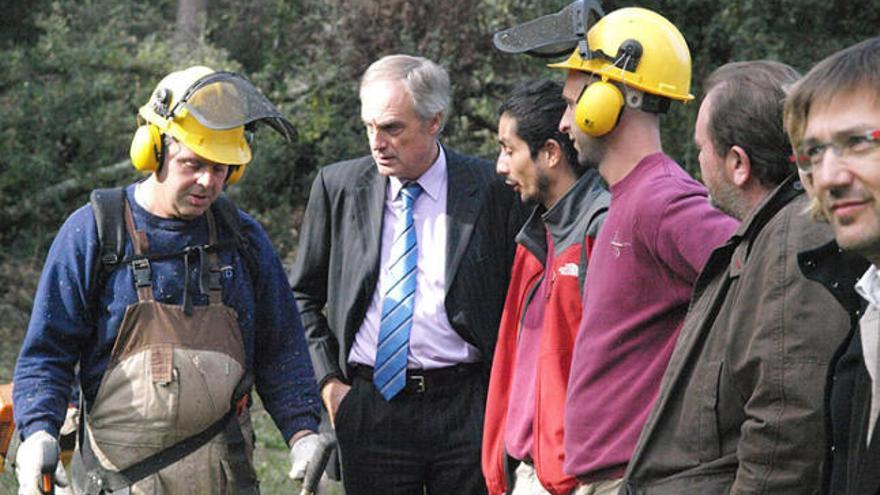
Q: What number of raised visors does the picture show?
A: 2